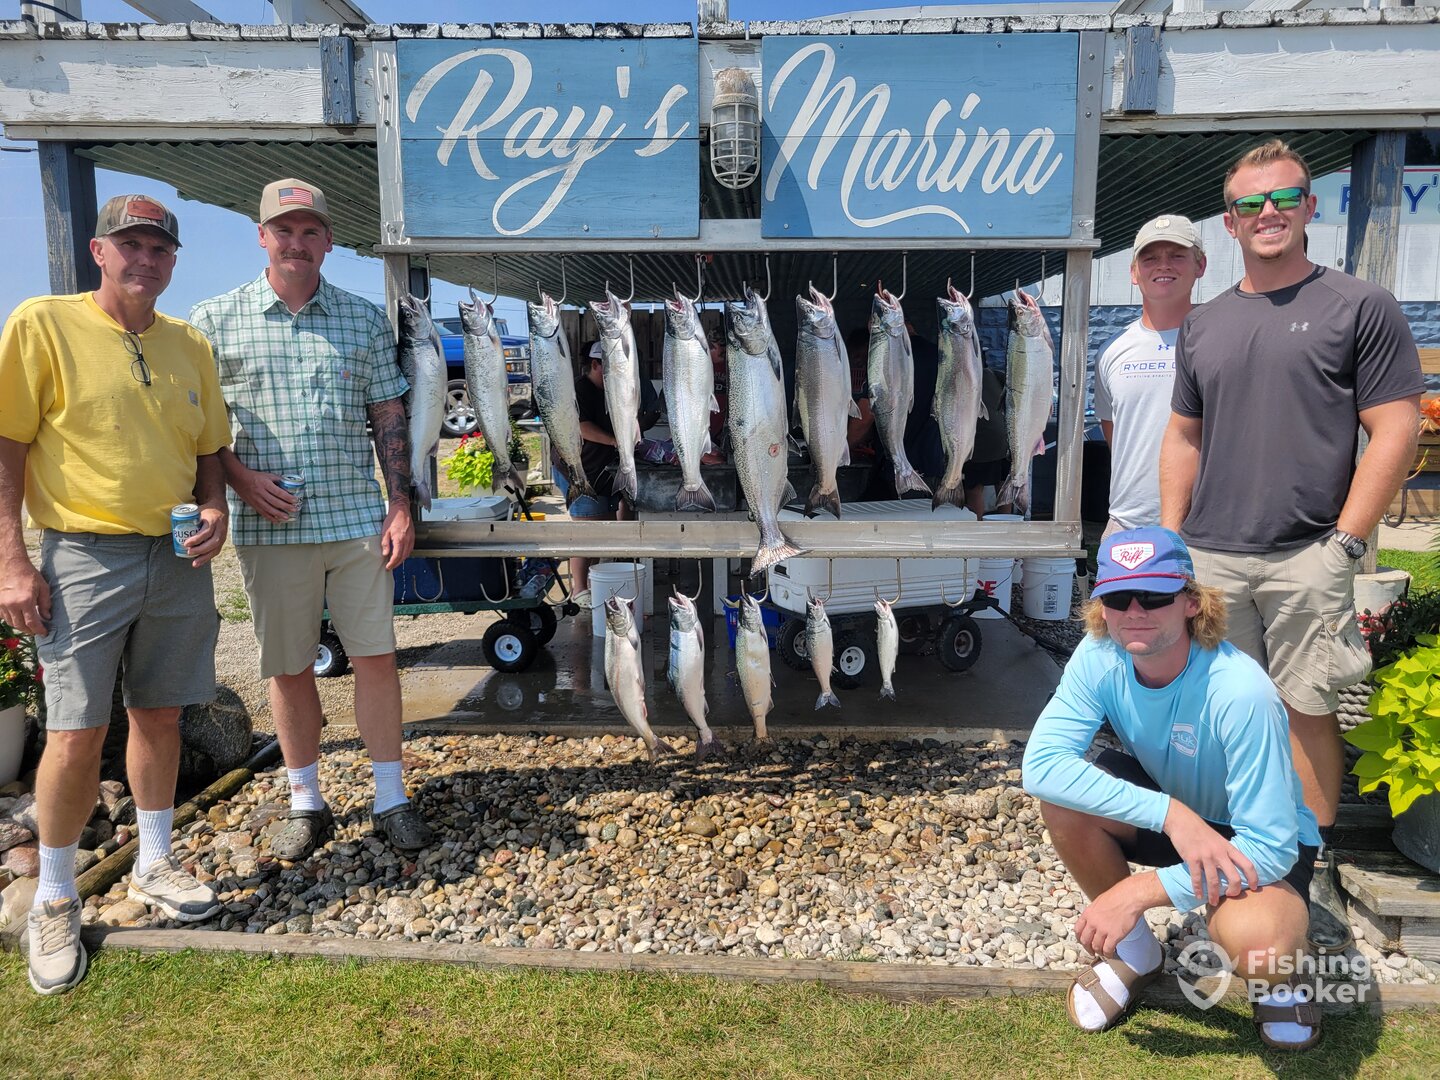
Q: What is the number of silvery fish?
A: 15